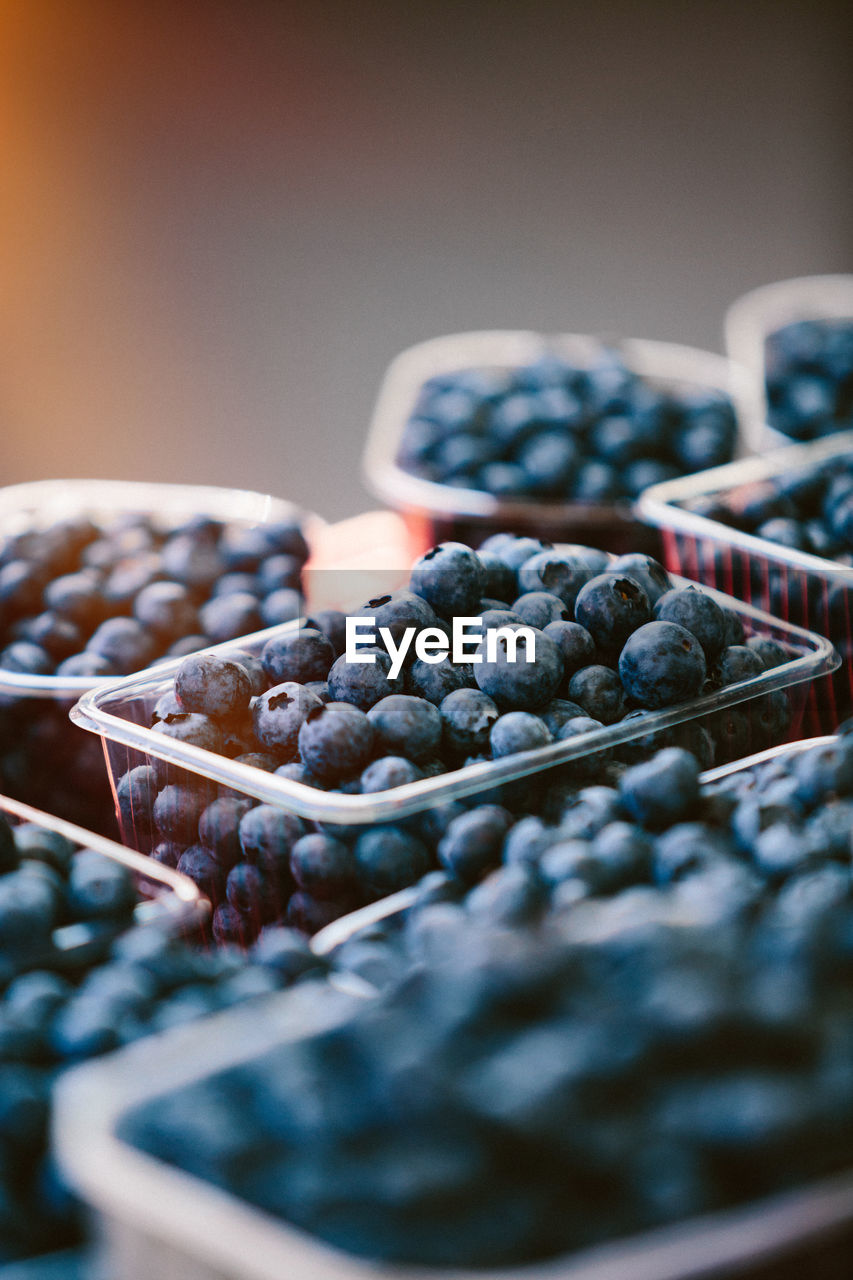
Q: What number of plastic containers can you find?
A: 8